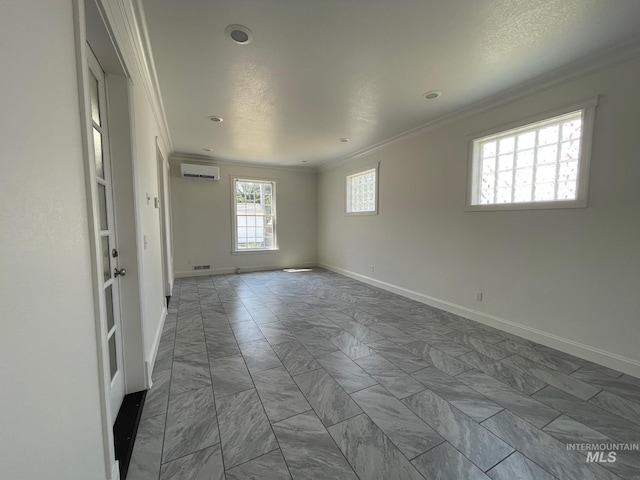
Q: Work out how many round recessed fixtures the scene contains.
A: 6